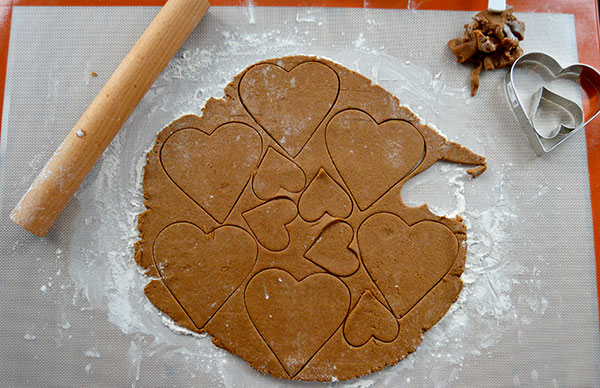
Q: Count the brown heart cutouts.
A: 11